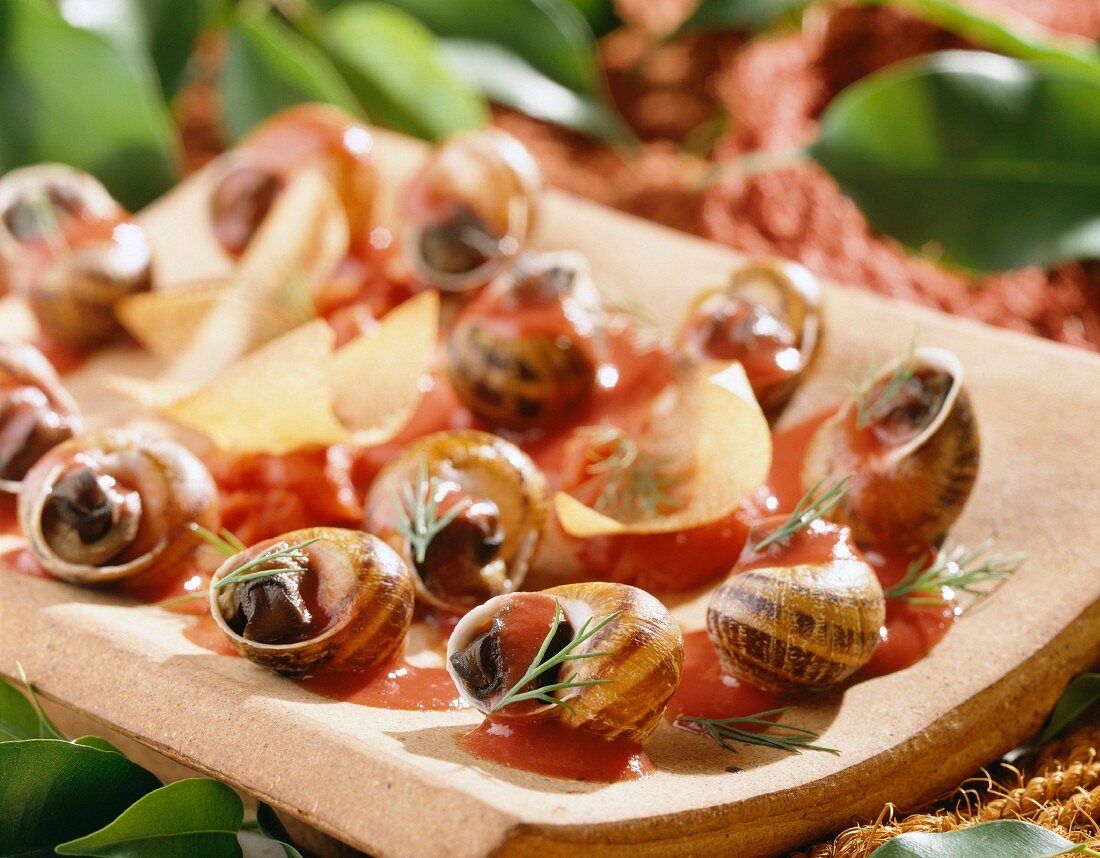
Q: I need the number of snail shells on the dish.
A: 12